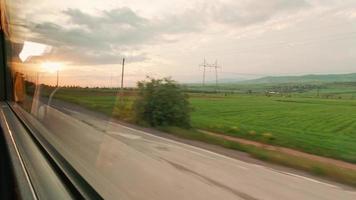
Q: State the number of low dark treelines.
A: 1